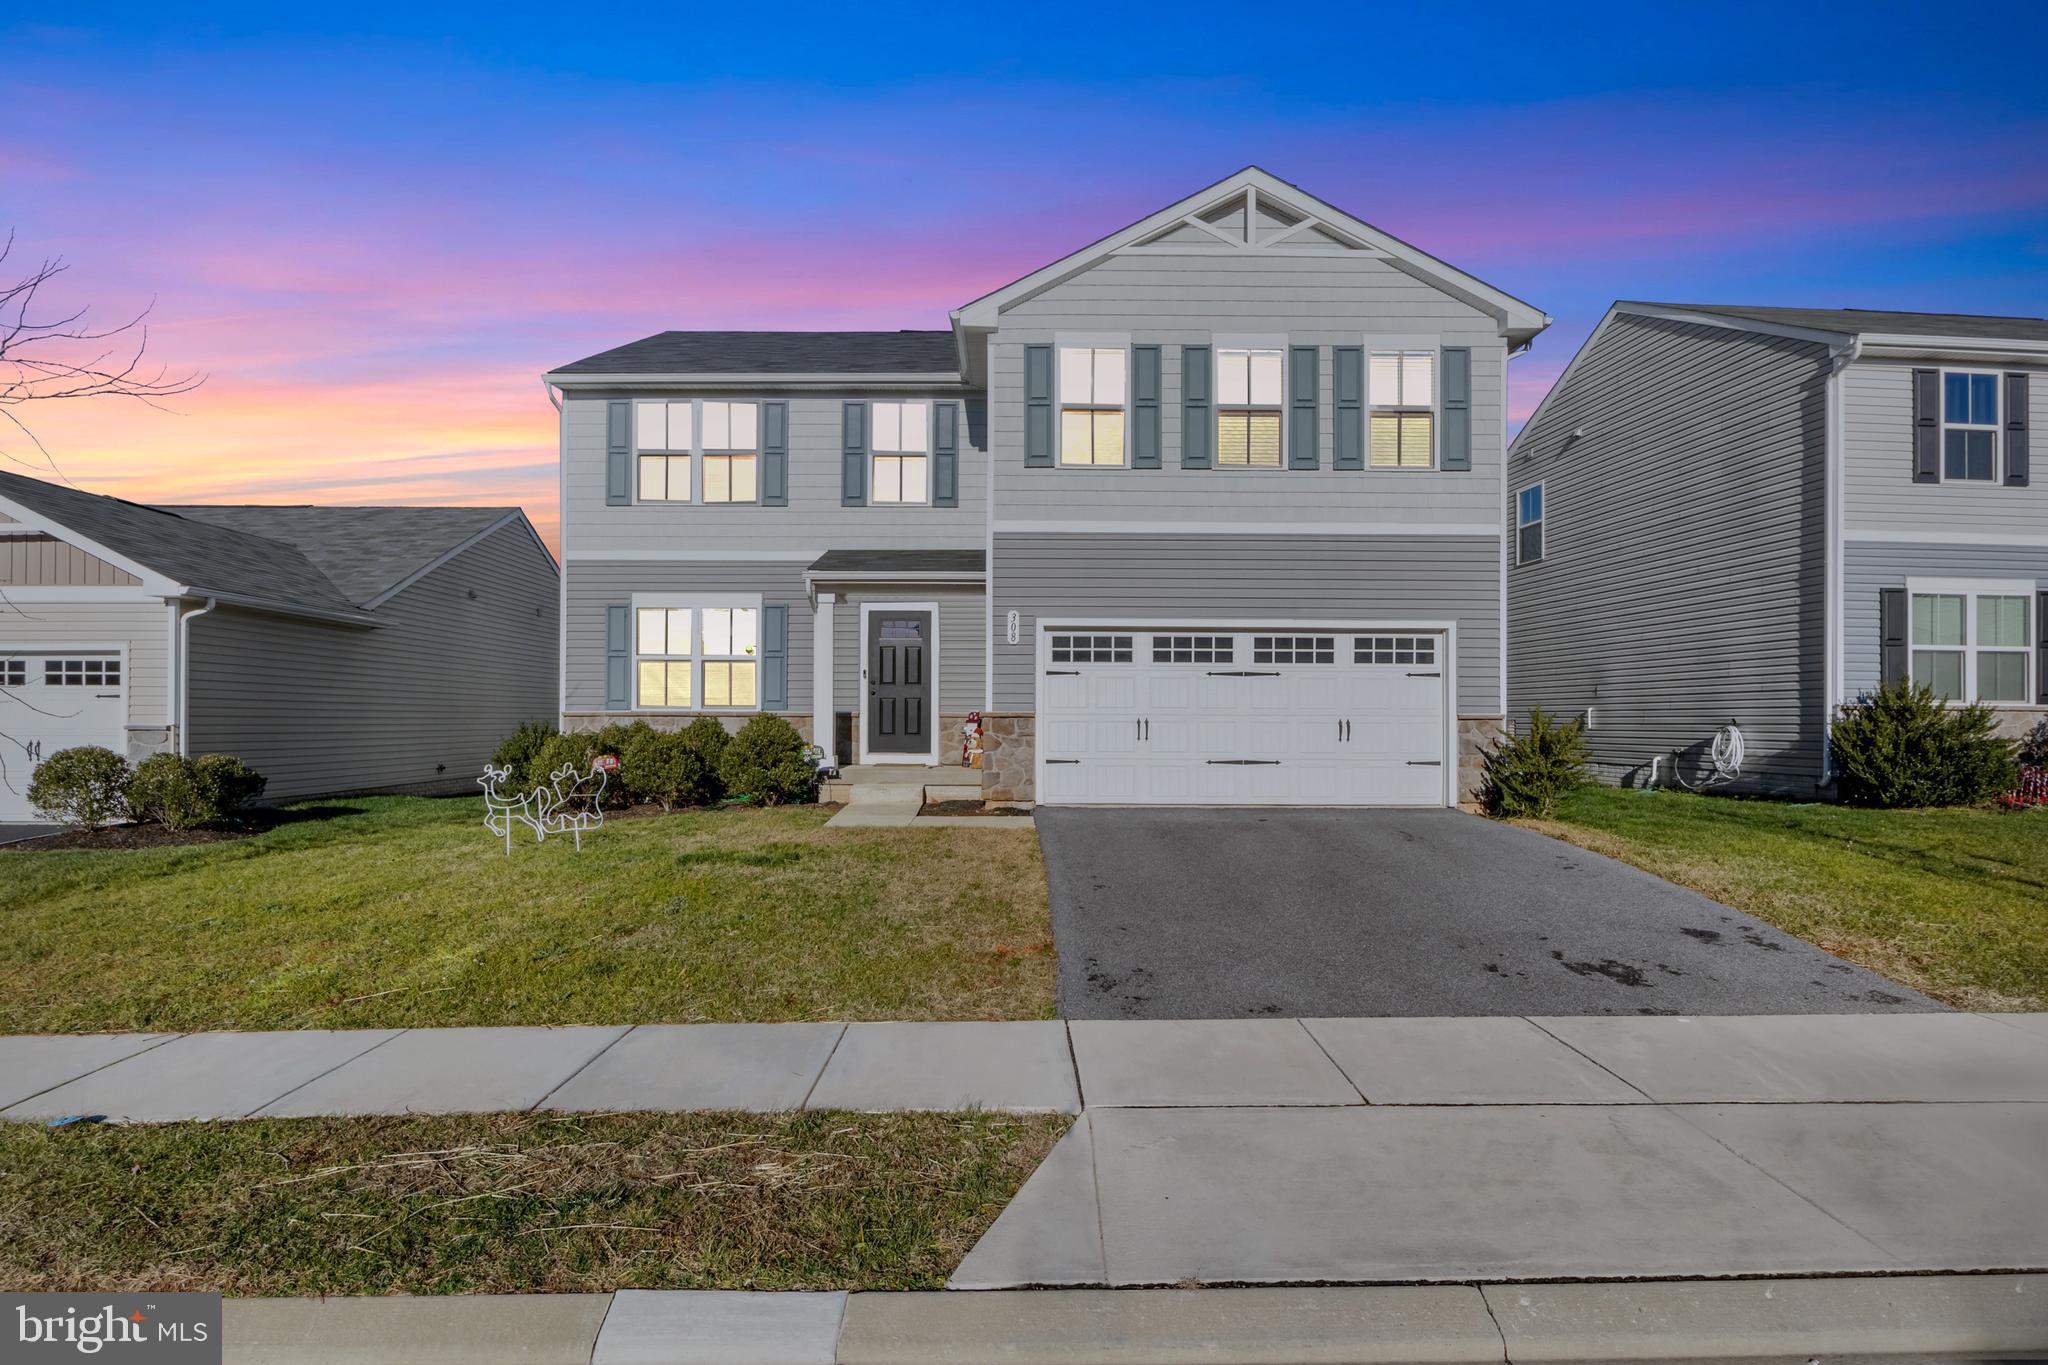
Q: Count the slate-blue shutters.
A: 12